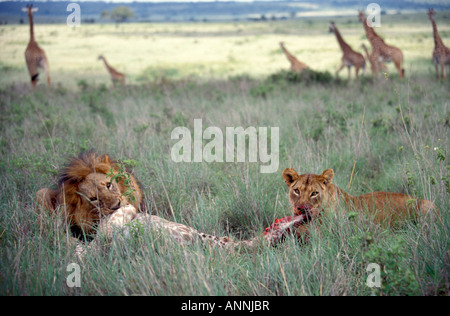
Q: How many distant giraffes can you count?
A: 7